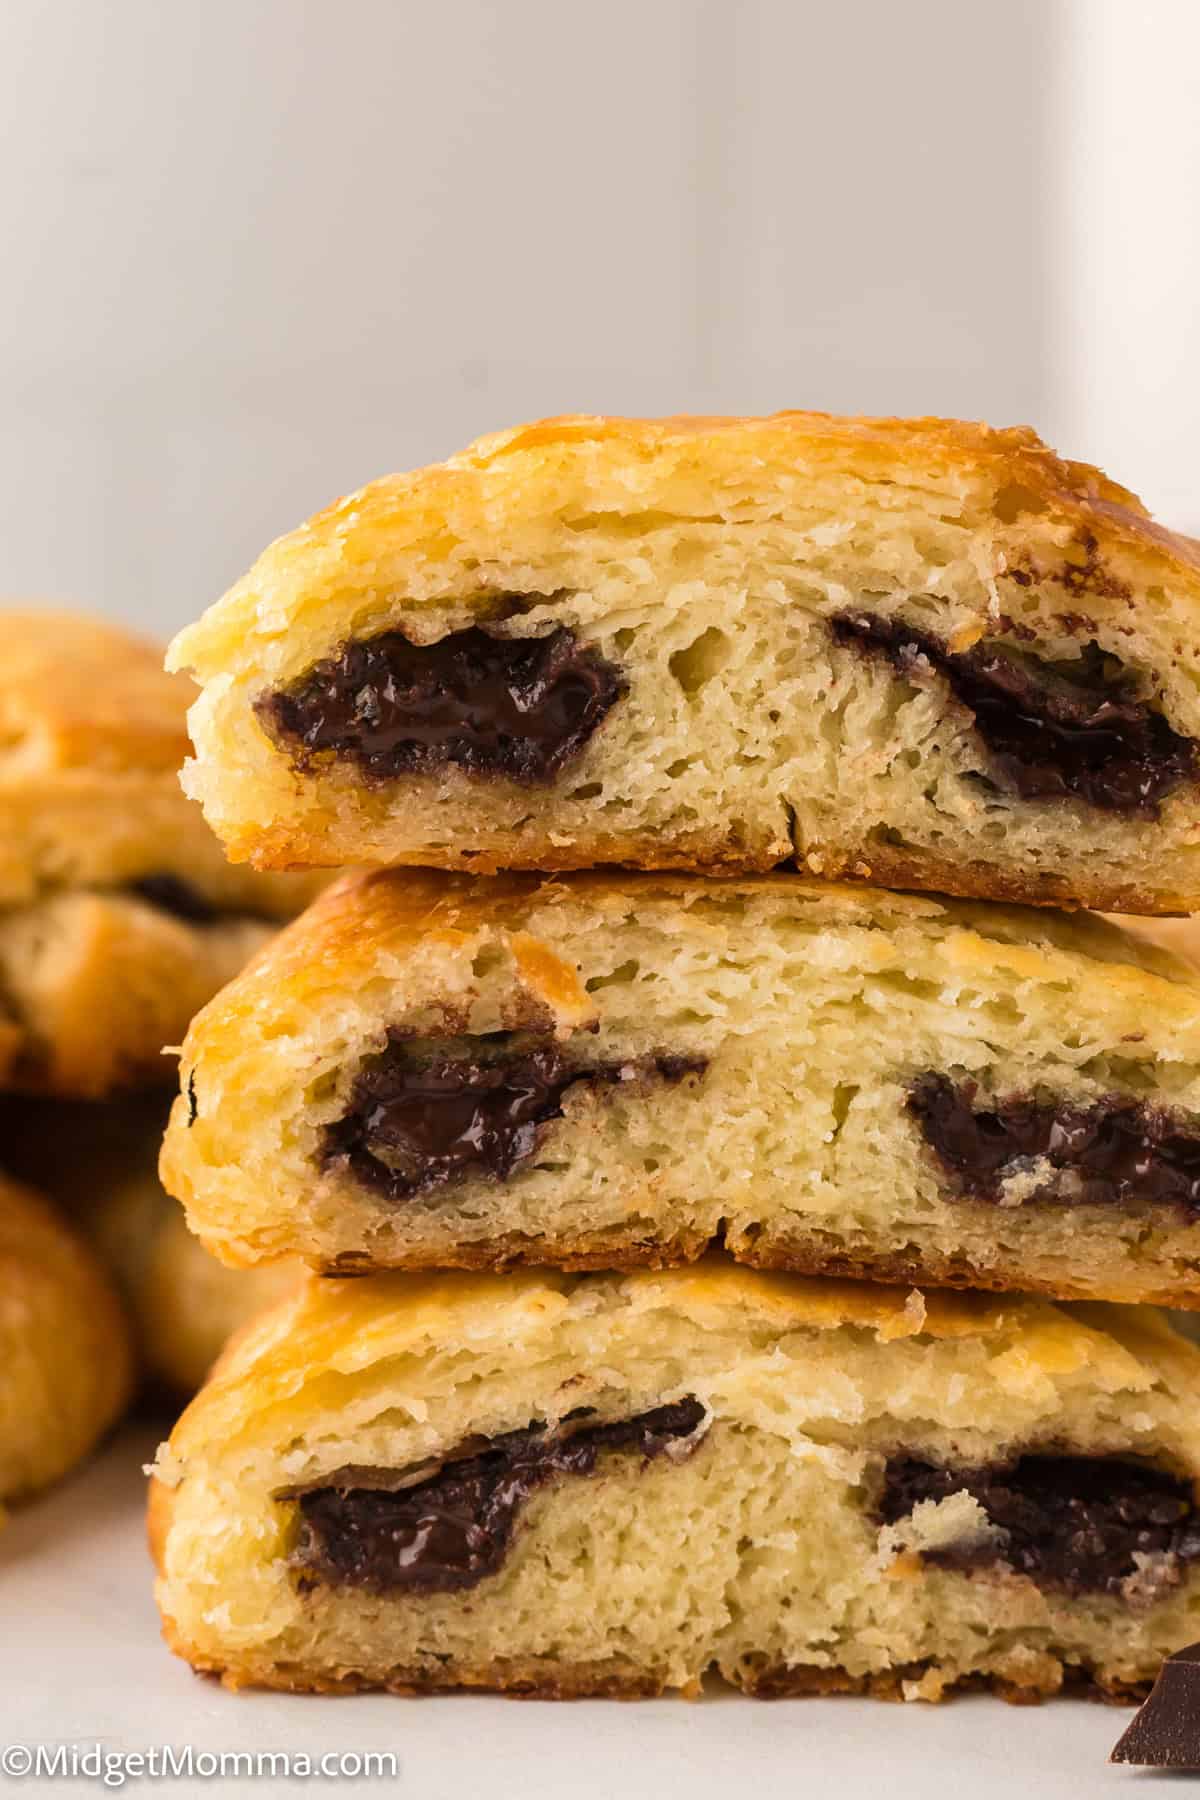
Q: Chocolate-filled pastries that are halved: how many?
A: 3